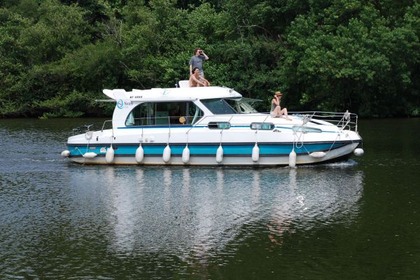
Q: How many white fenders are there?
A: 11